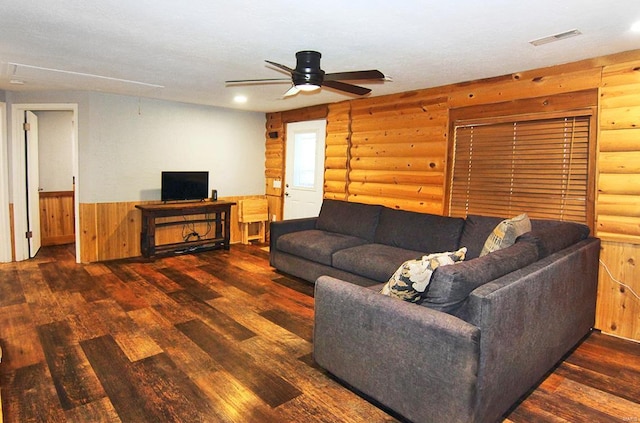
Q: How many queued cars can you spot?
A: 0